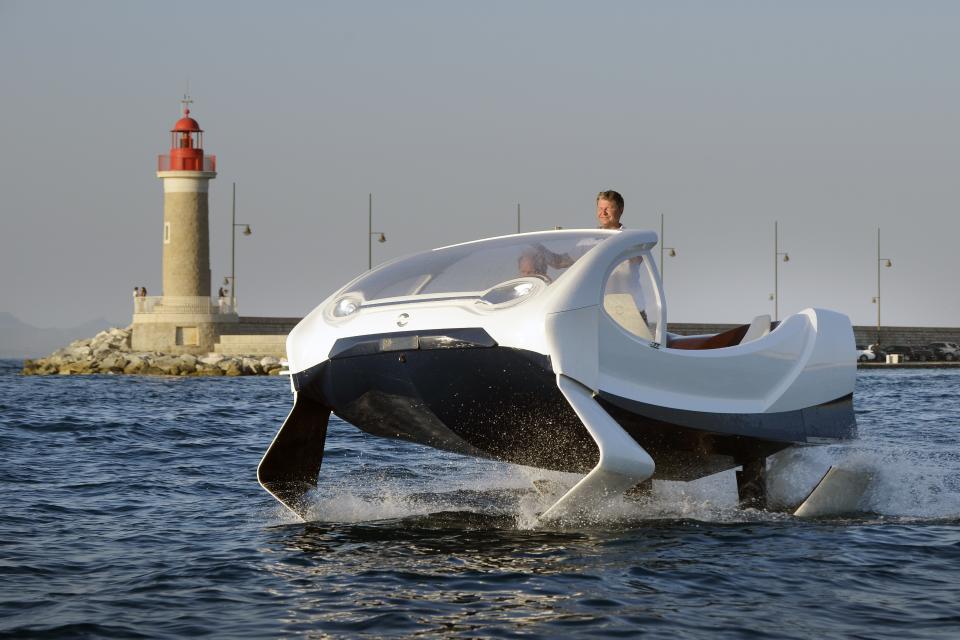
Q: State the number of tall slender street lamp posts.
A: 6